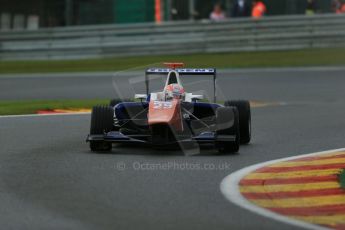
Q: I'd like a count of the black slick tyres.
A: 4